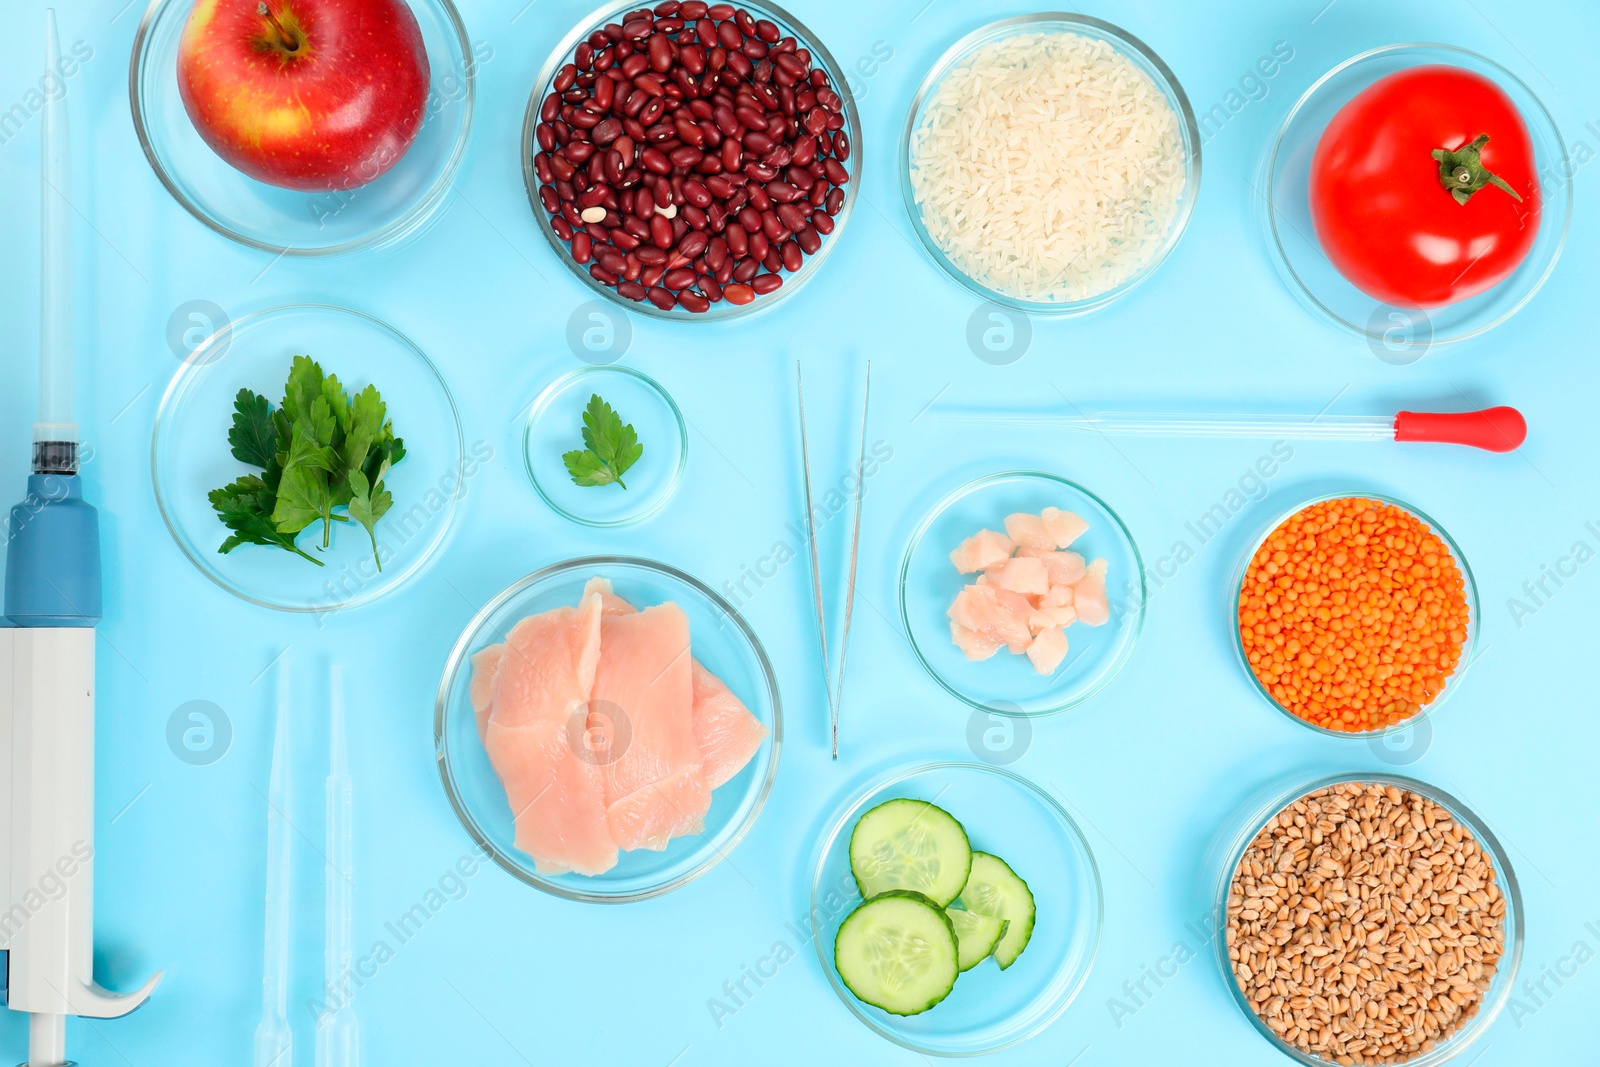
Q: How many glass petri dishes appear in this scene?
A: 11